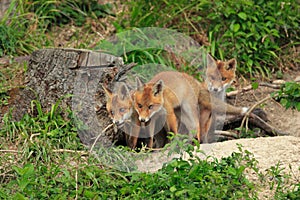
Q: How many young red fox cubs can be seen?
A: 3